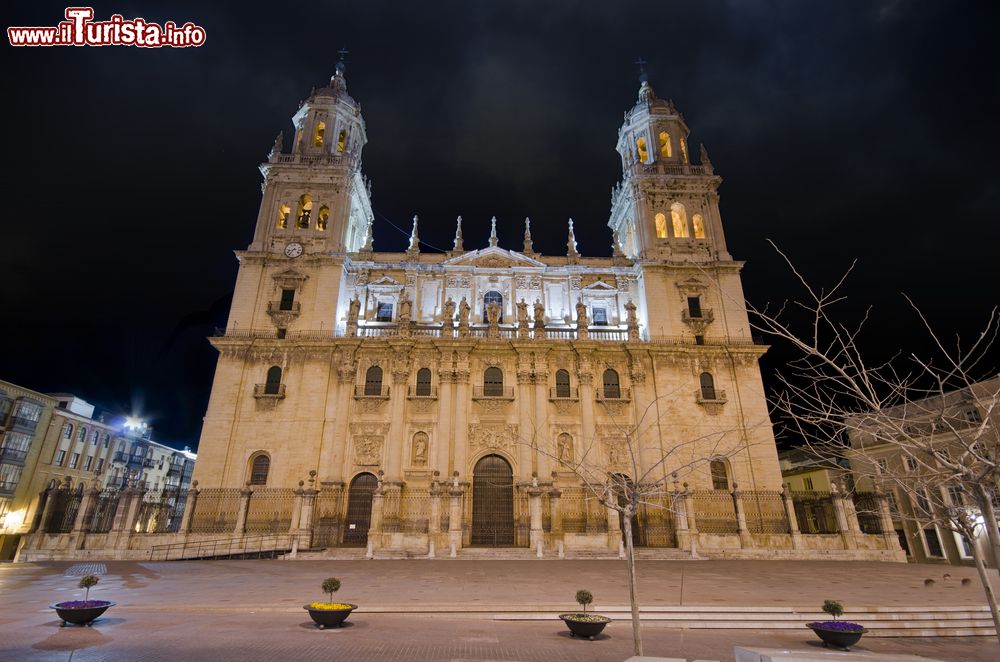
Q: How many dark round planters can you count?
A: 4